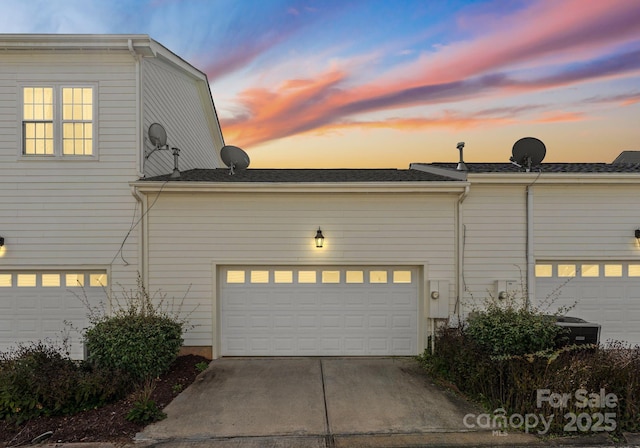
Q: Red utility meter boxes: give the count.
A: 0